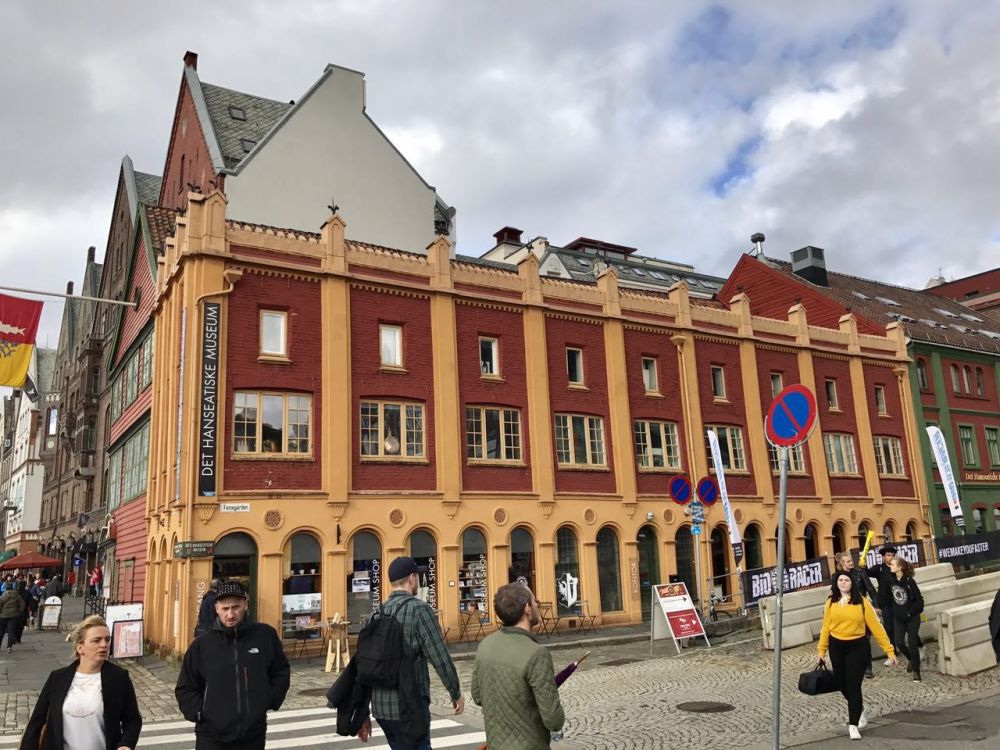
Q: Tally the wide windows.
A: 9